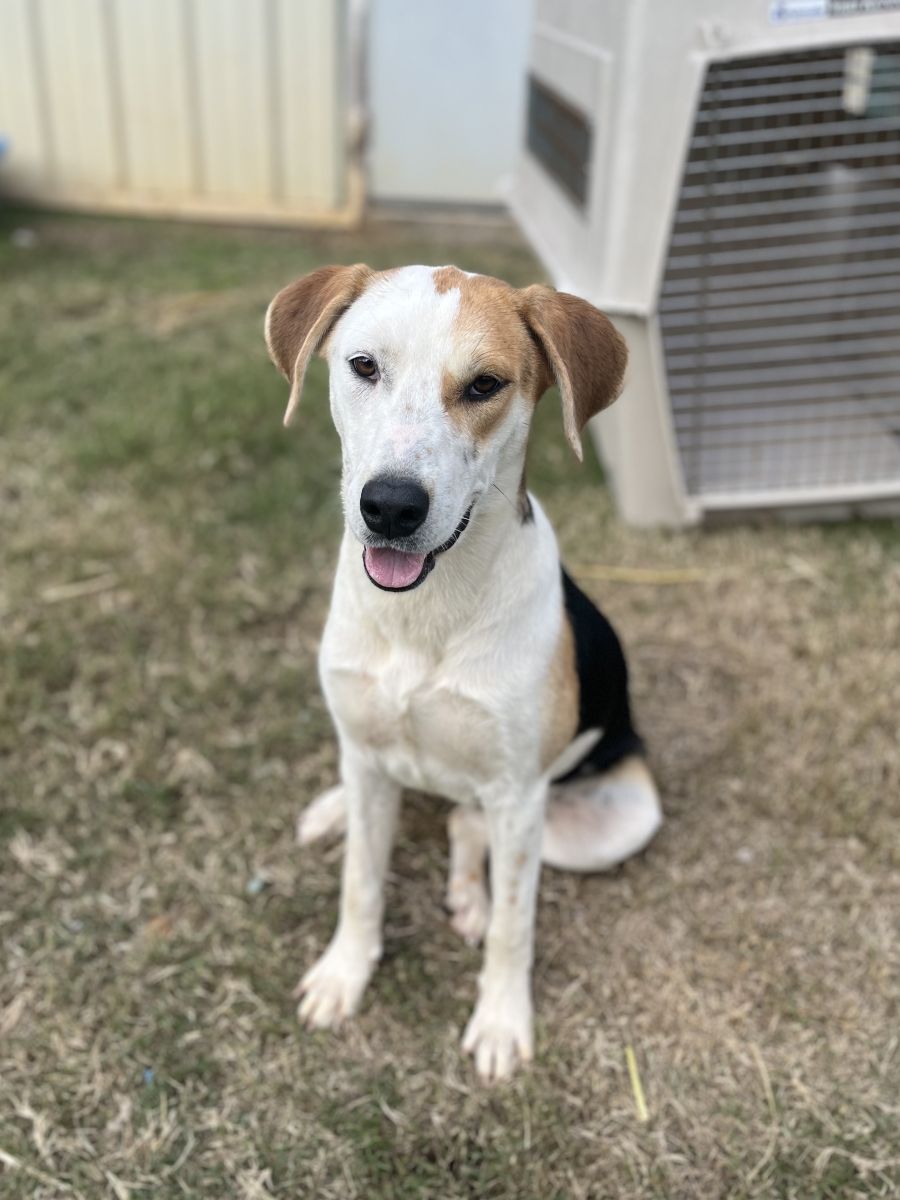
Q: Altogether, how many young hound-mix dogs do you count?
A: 1